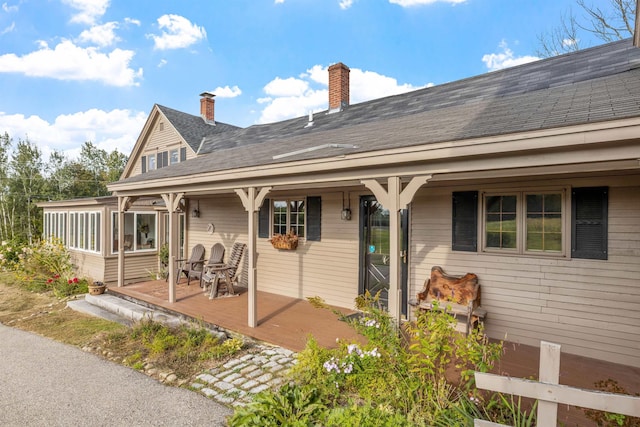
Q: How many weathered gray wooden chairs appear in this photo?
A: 3